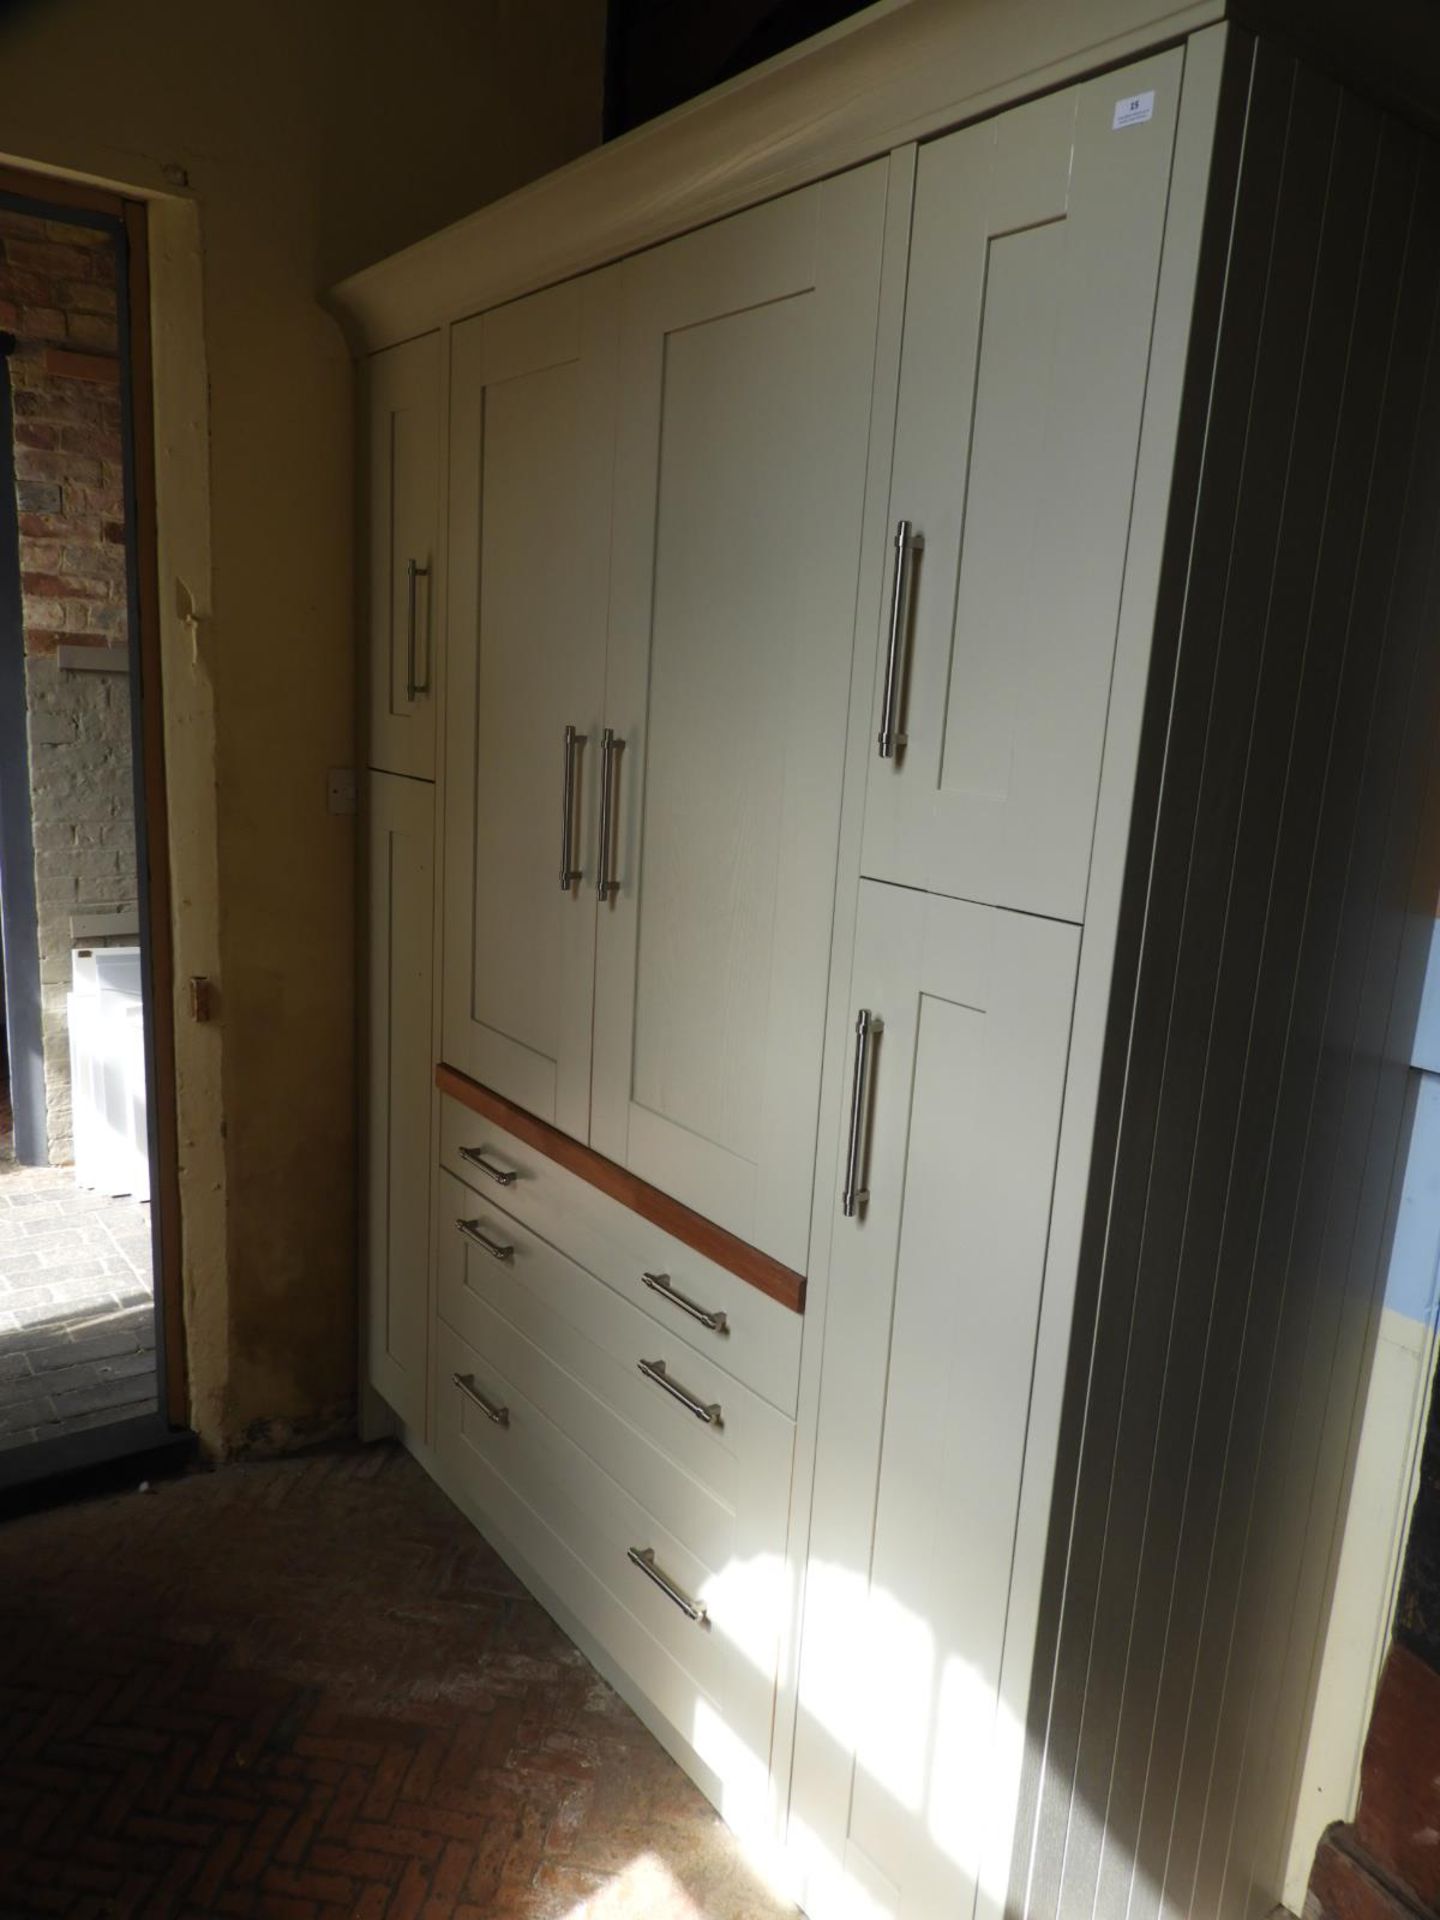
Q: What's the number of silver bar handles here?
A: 11